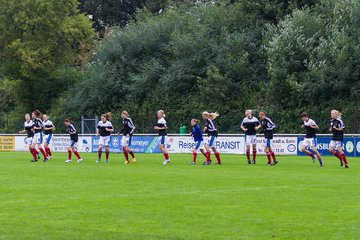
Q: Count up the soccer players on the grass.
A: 13